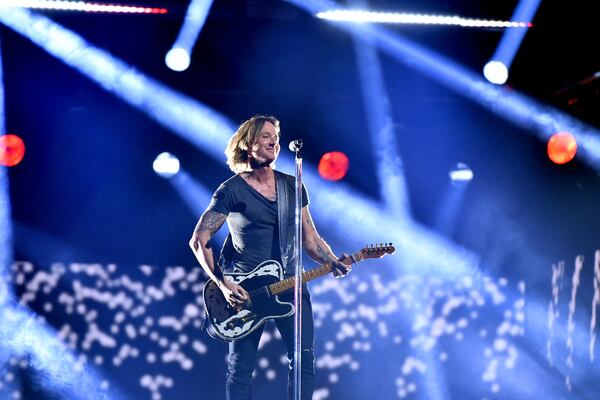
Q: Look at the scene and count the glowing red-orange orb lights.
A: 3